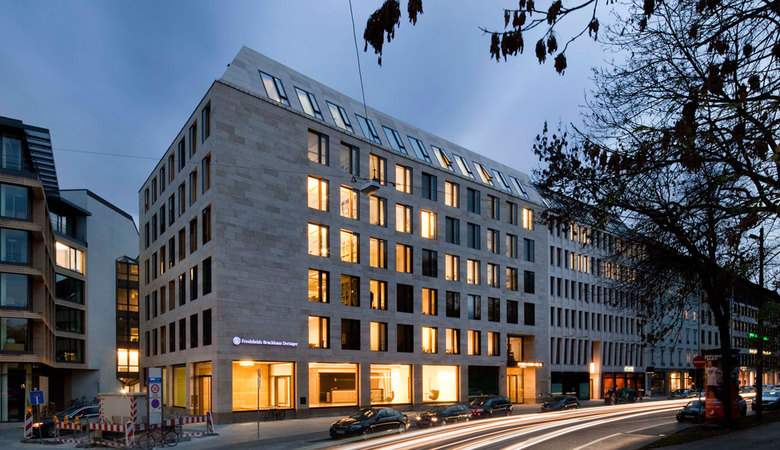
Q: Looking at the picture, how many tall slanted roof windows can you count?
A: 11